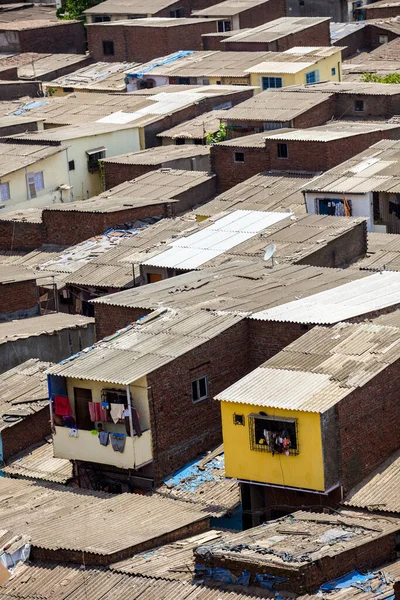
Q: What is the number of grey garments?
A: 2